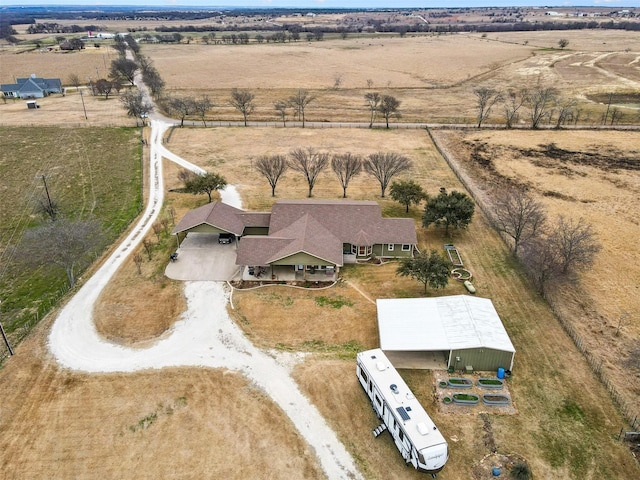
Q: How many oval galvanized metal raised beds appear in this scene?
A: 4